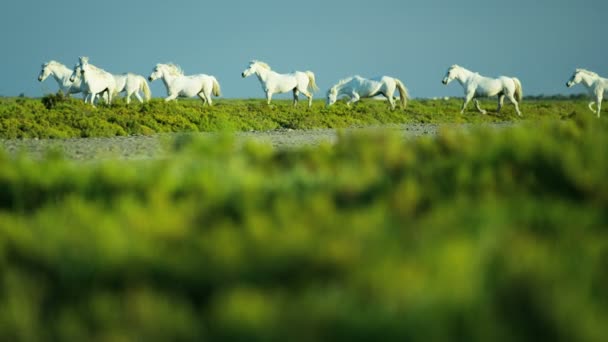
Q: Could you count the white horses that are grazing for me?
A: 1